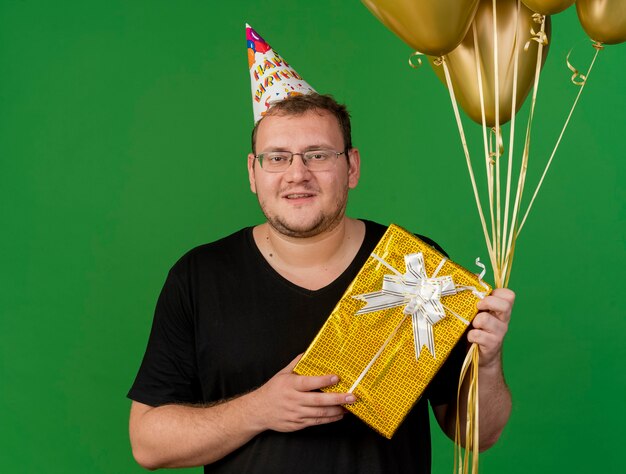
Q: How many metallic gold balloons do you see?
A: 4